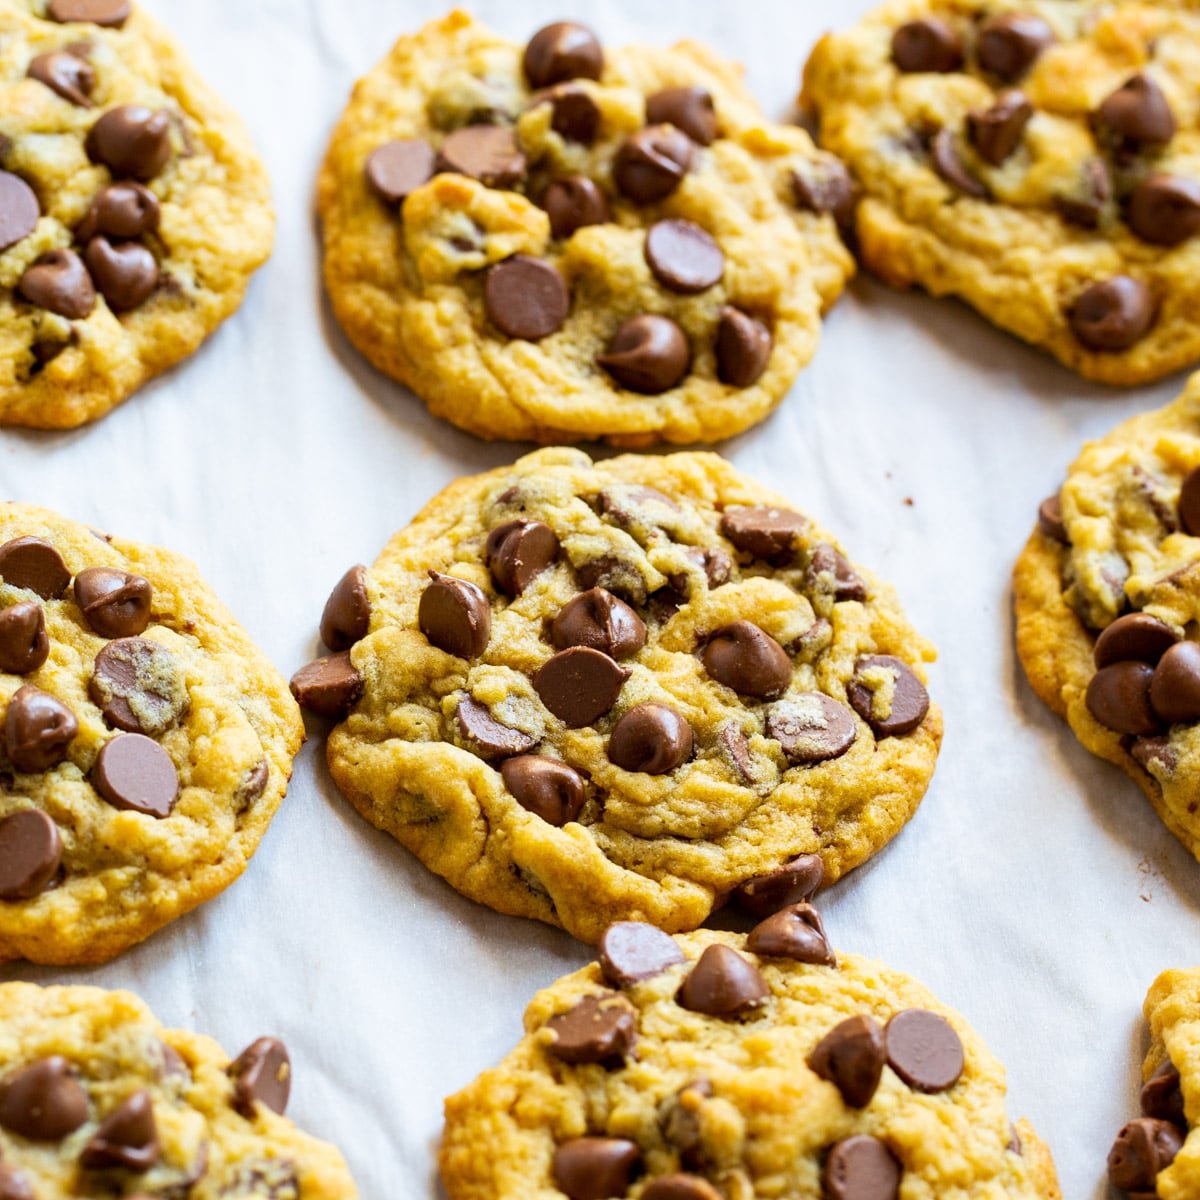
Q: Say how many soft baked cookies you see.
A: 9